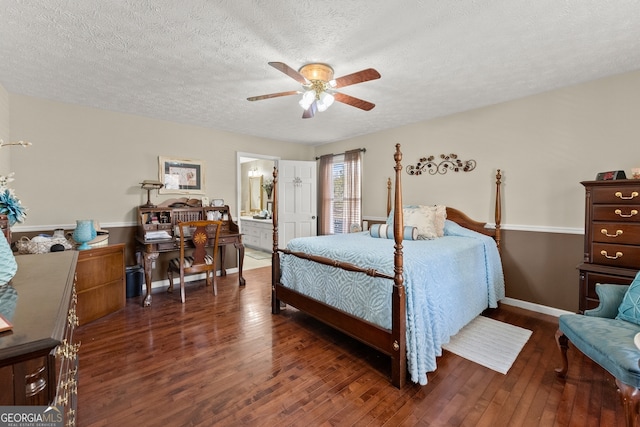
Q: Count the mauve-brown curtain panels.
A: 2